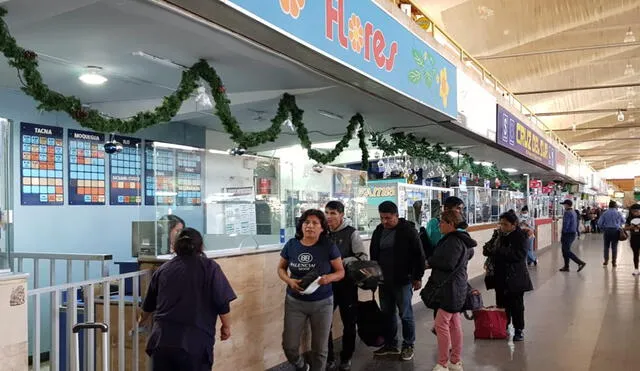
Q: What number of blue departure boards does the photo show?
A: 5